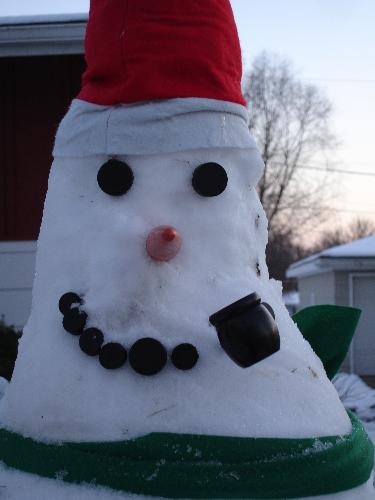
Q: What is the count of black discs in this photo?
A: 8